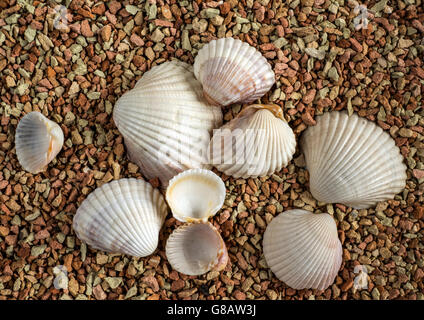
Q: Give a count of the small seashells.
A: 3